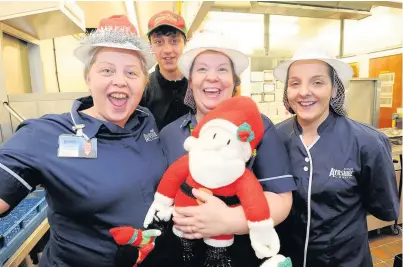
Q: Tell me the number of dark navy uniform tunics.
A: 3